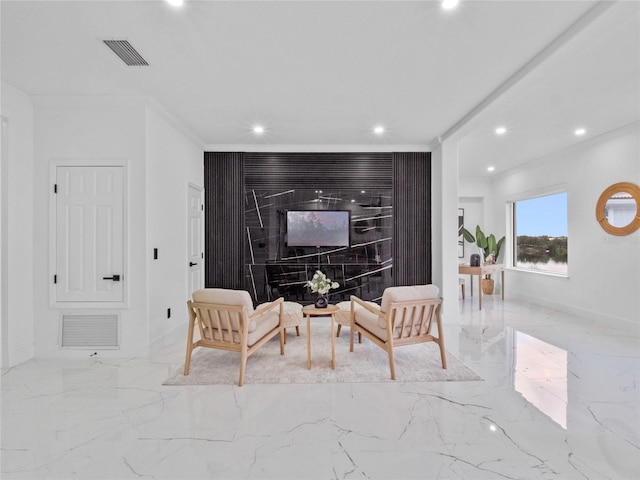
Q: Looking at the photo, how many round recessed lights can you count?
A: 7